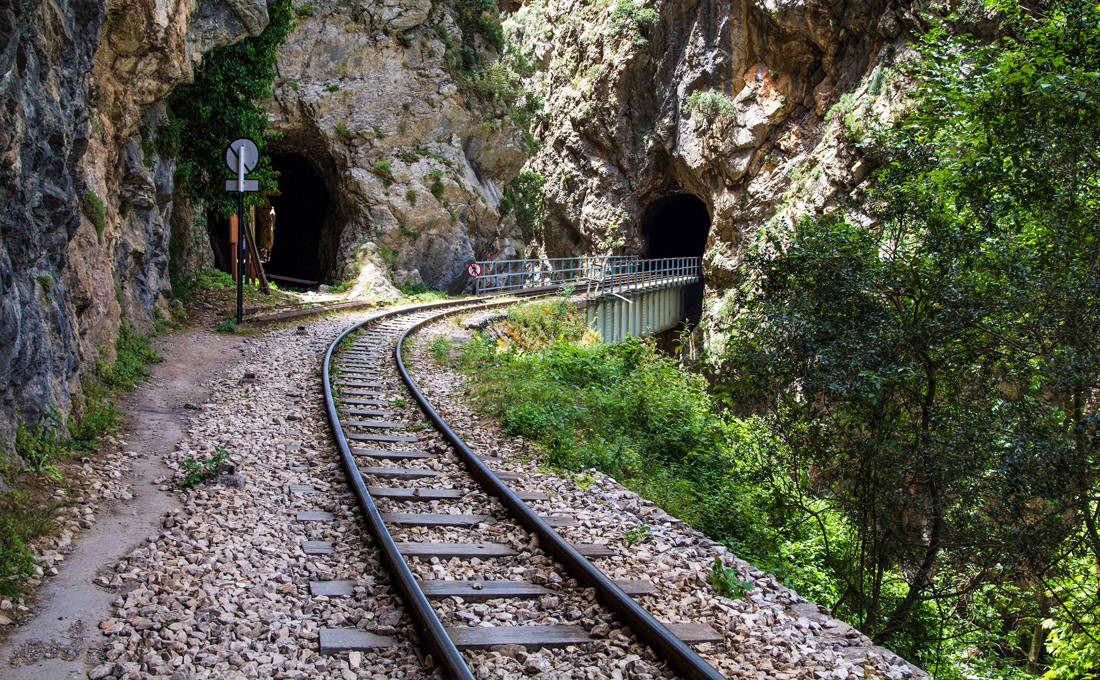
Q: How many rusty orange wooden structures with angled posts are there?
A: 1